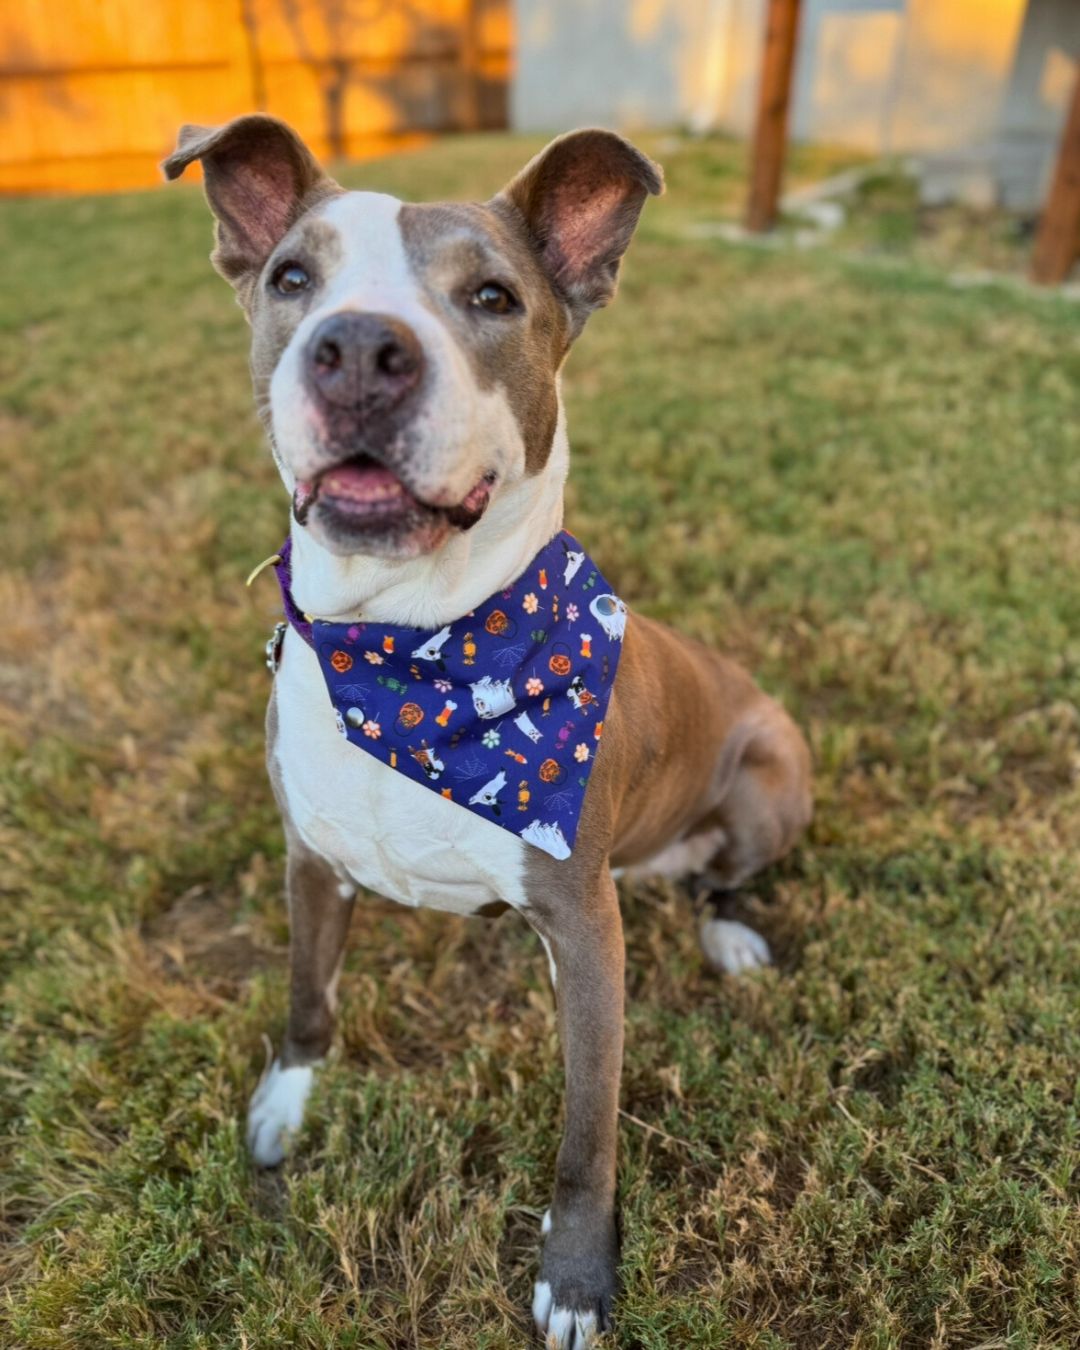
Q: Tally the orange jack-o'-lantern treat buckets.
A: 5